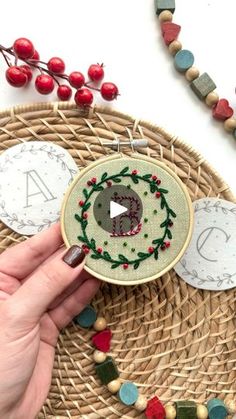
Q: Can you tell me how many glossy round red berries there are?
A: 11